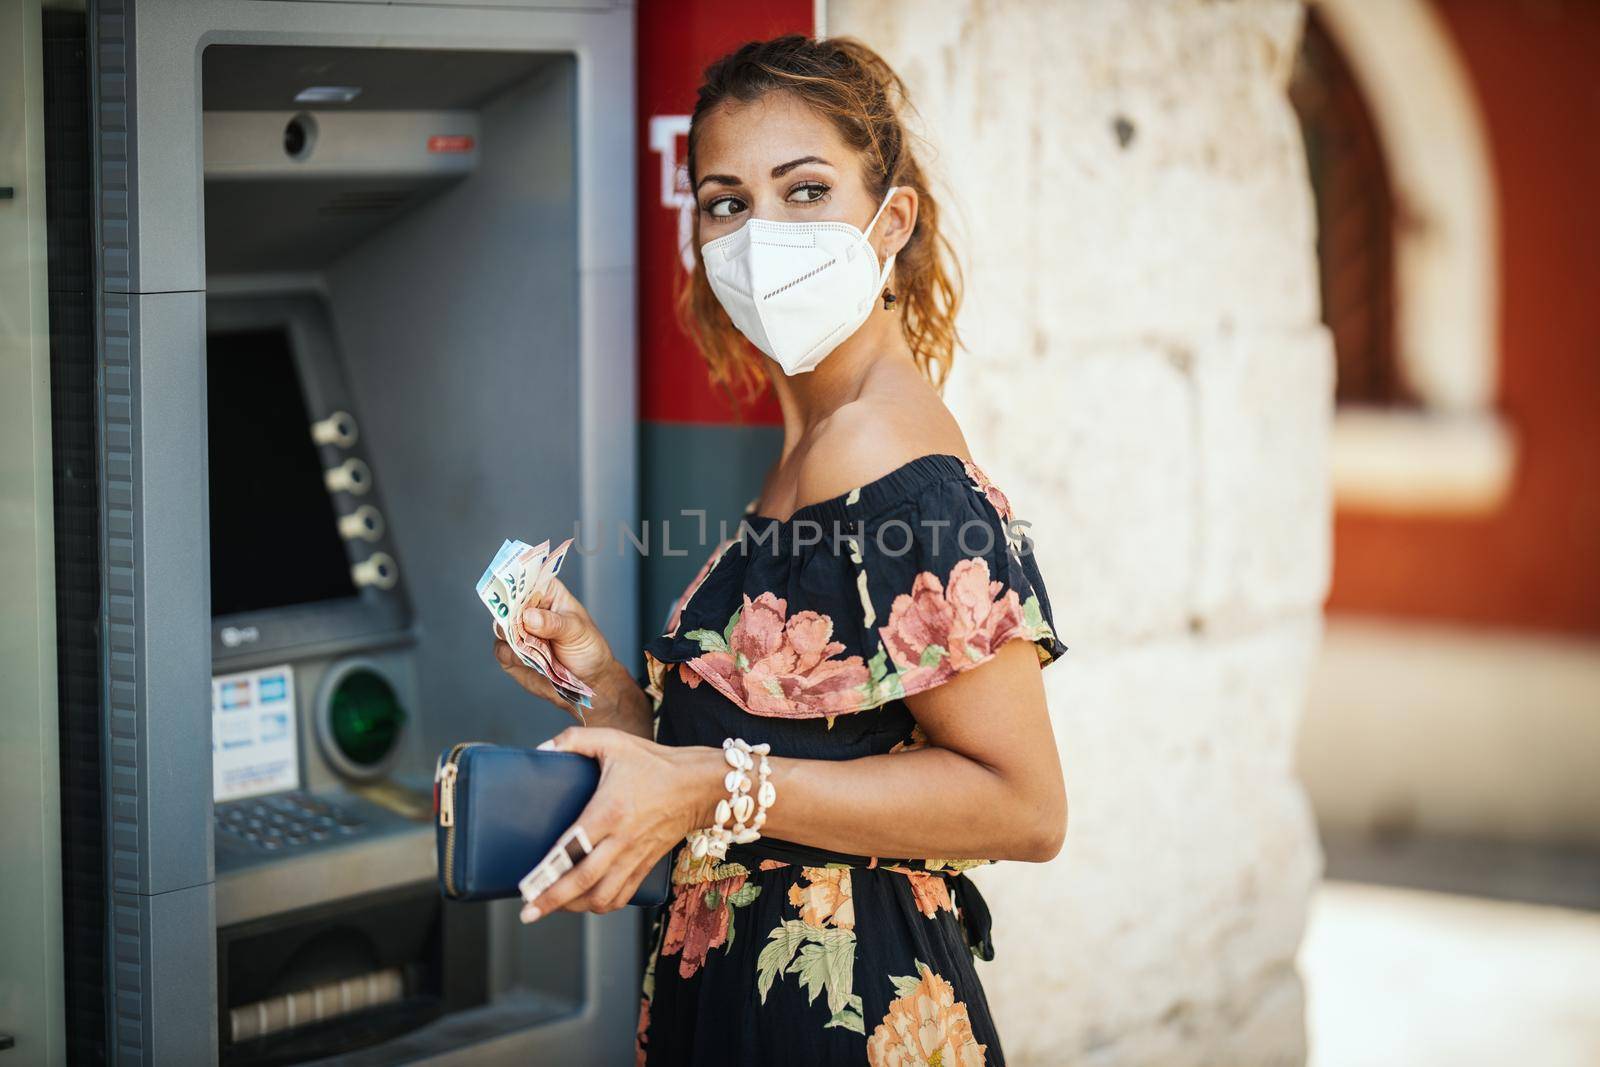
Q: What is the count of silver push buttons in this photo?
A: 4